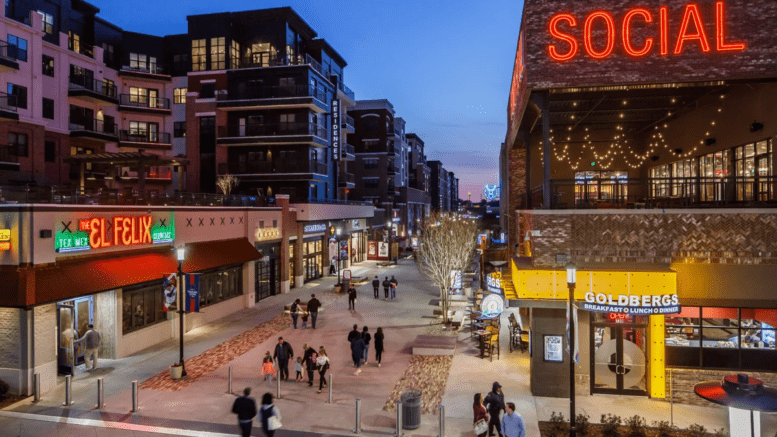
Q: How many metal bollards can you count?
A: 10